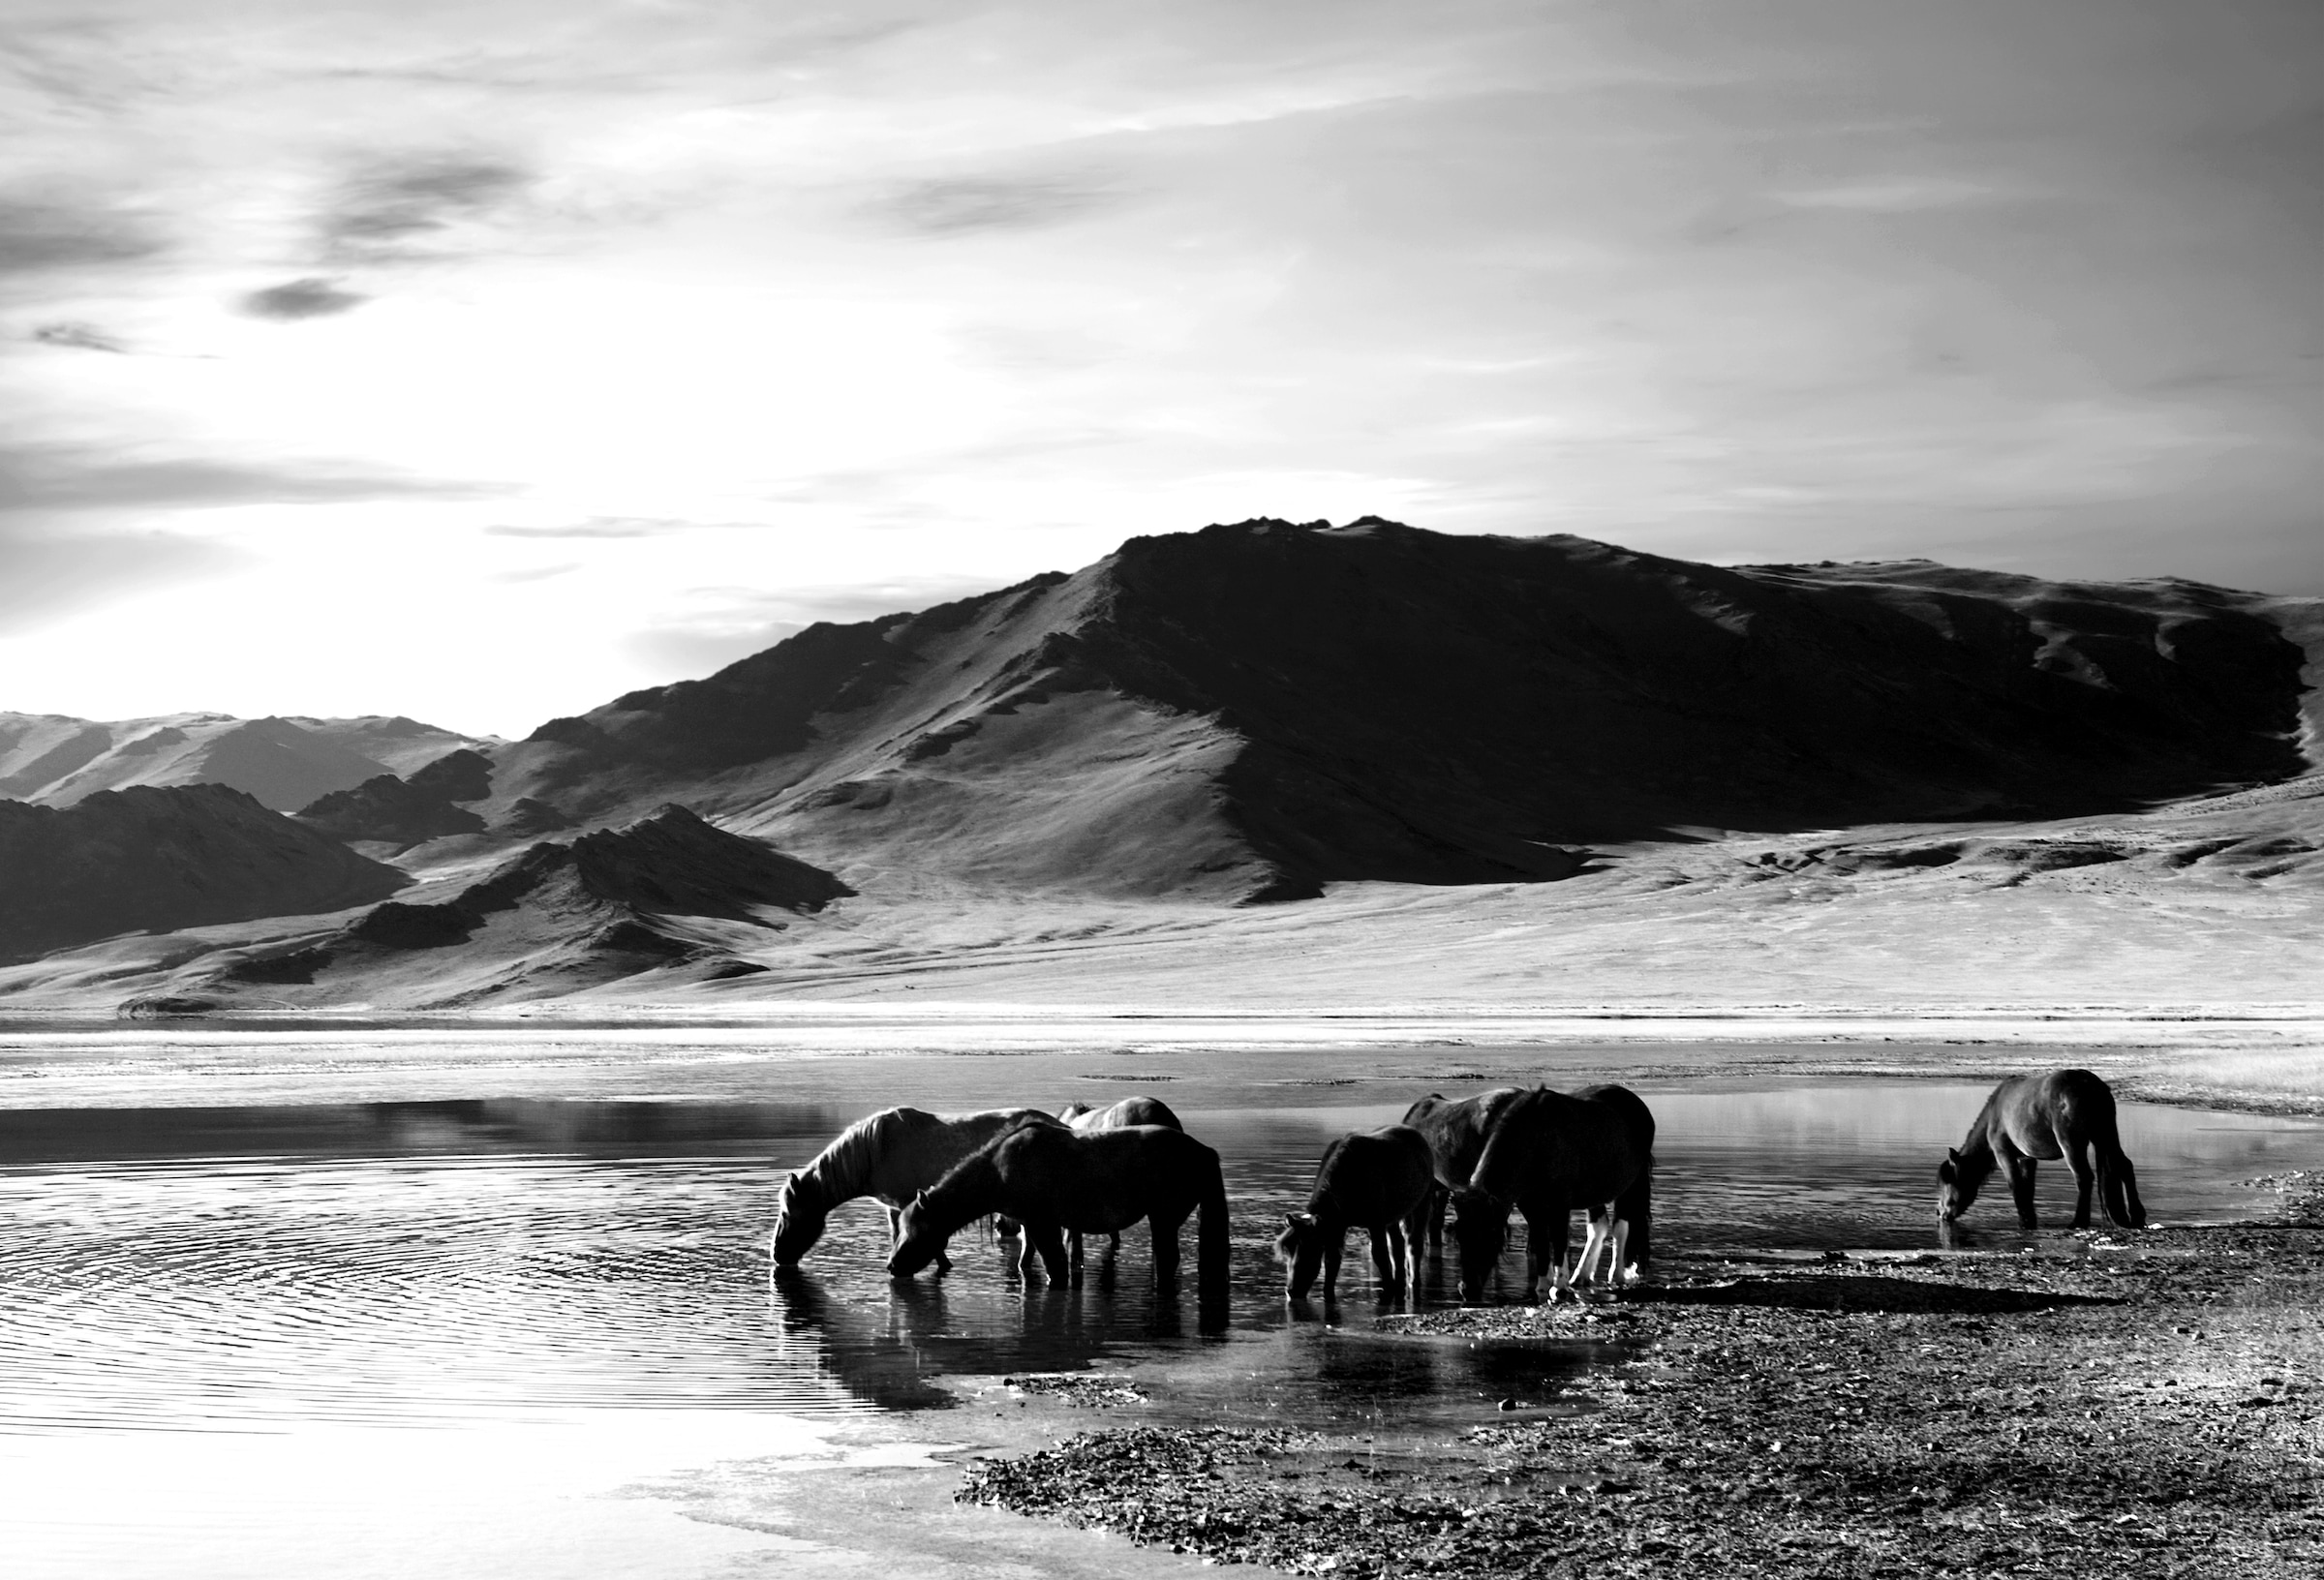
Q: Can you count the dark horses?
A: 5